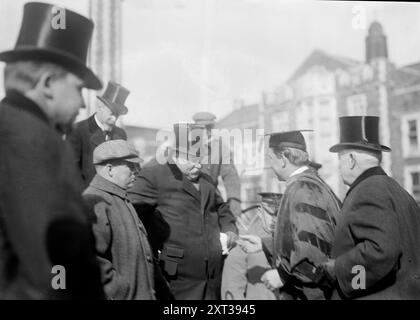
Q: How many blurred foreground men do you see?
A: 1